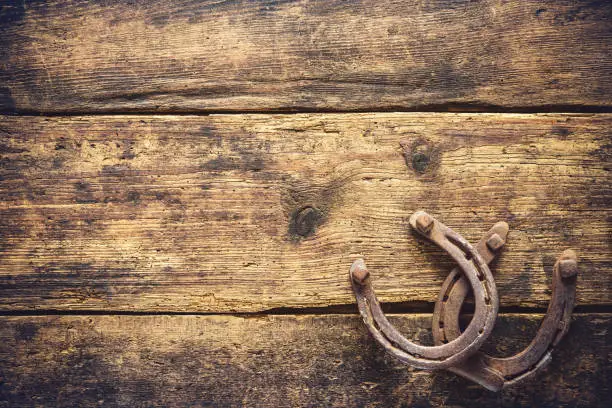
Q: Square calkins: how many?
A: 4